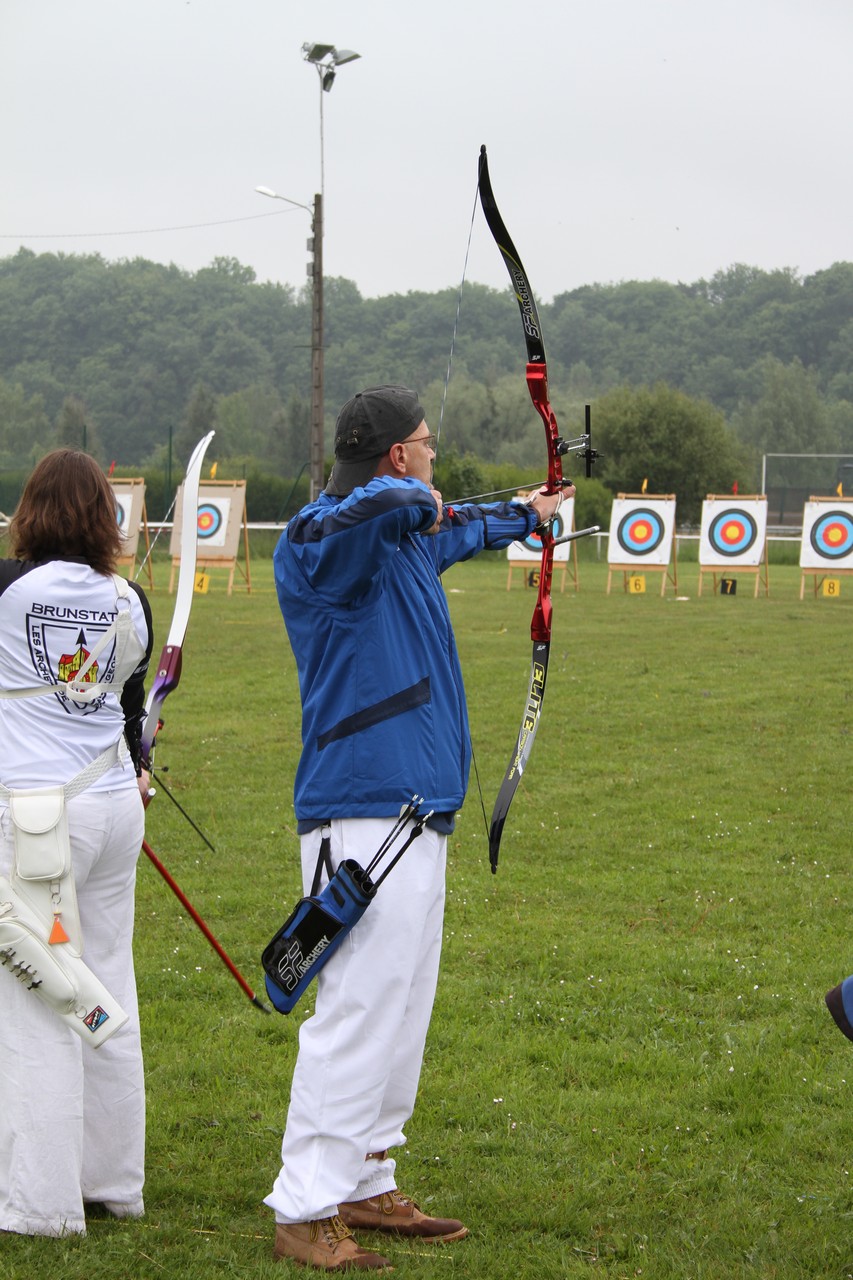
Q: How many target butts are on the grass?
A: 6